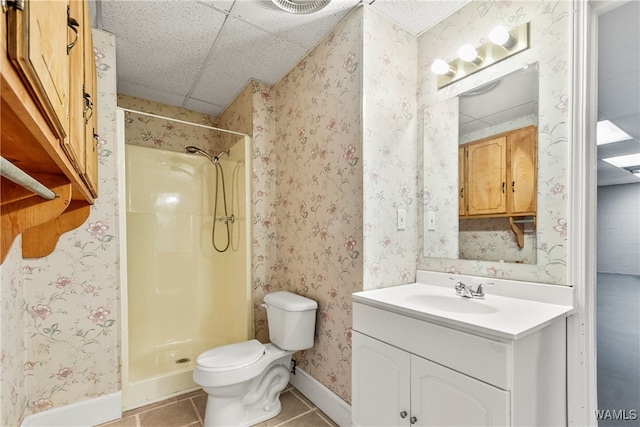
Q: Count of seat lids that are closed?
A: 1